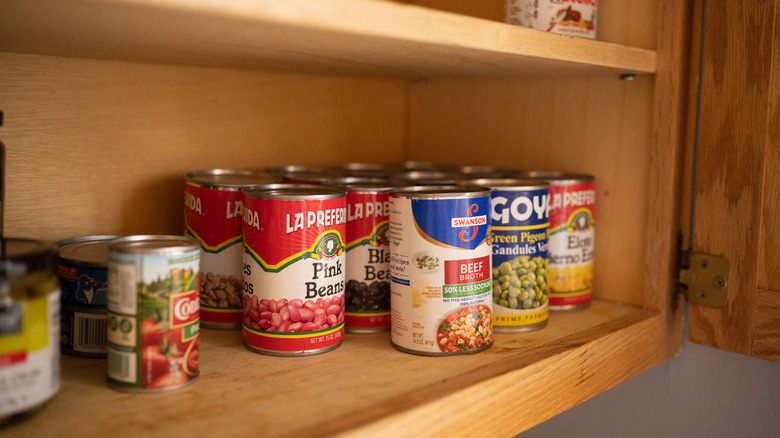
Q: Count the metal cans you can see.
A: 14